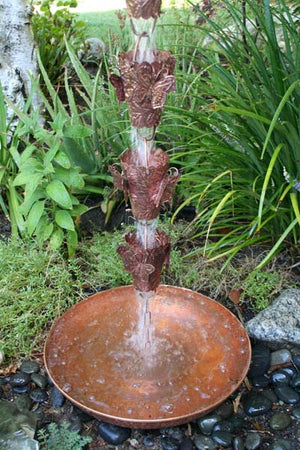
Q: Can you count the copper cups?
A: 4